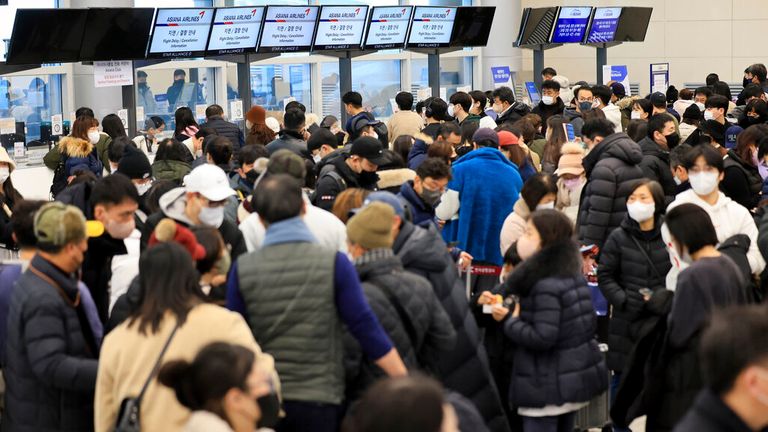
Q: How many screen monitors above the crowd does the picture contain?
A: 13